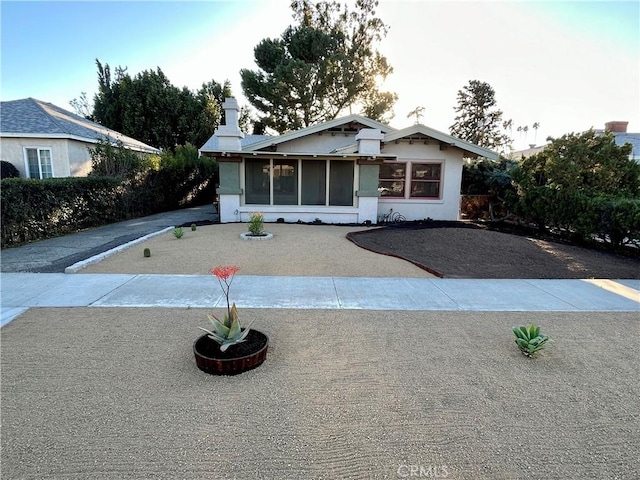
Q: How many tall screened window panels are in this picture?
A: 4